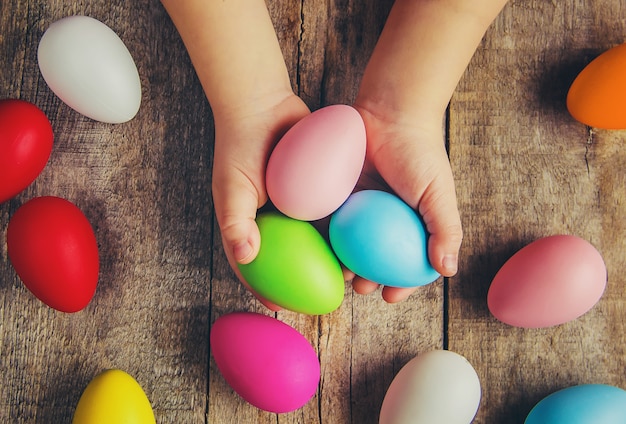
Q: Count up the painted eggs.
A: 12